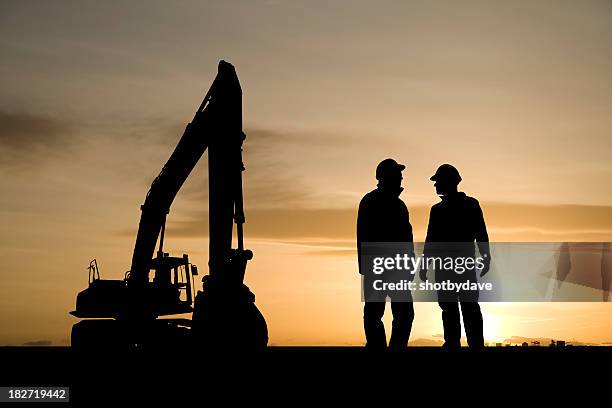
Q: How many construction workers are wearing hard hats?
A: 2